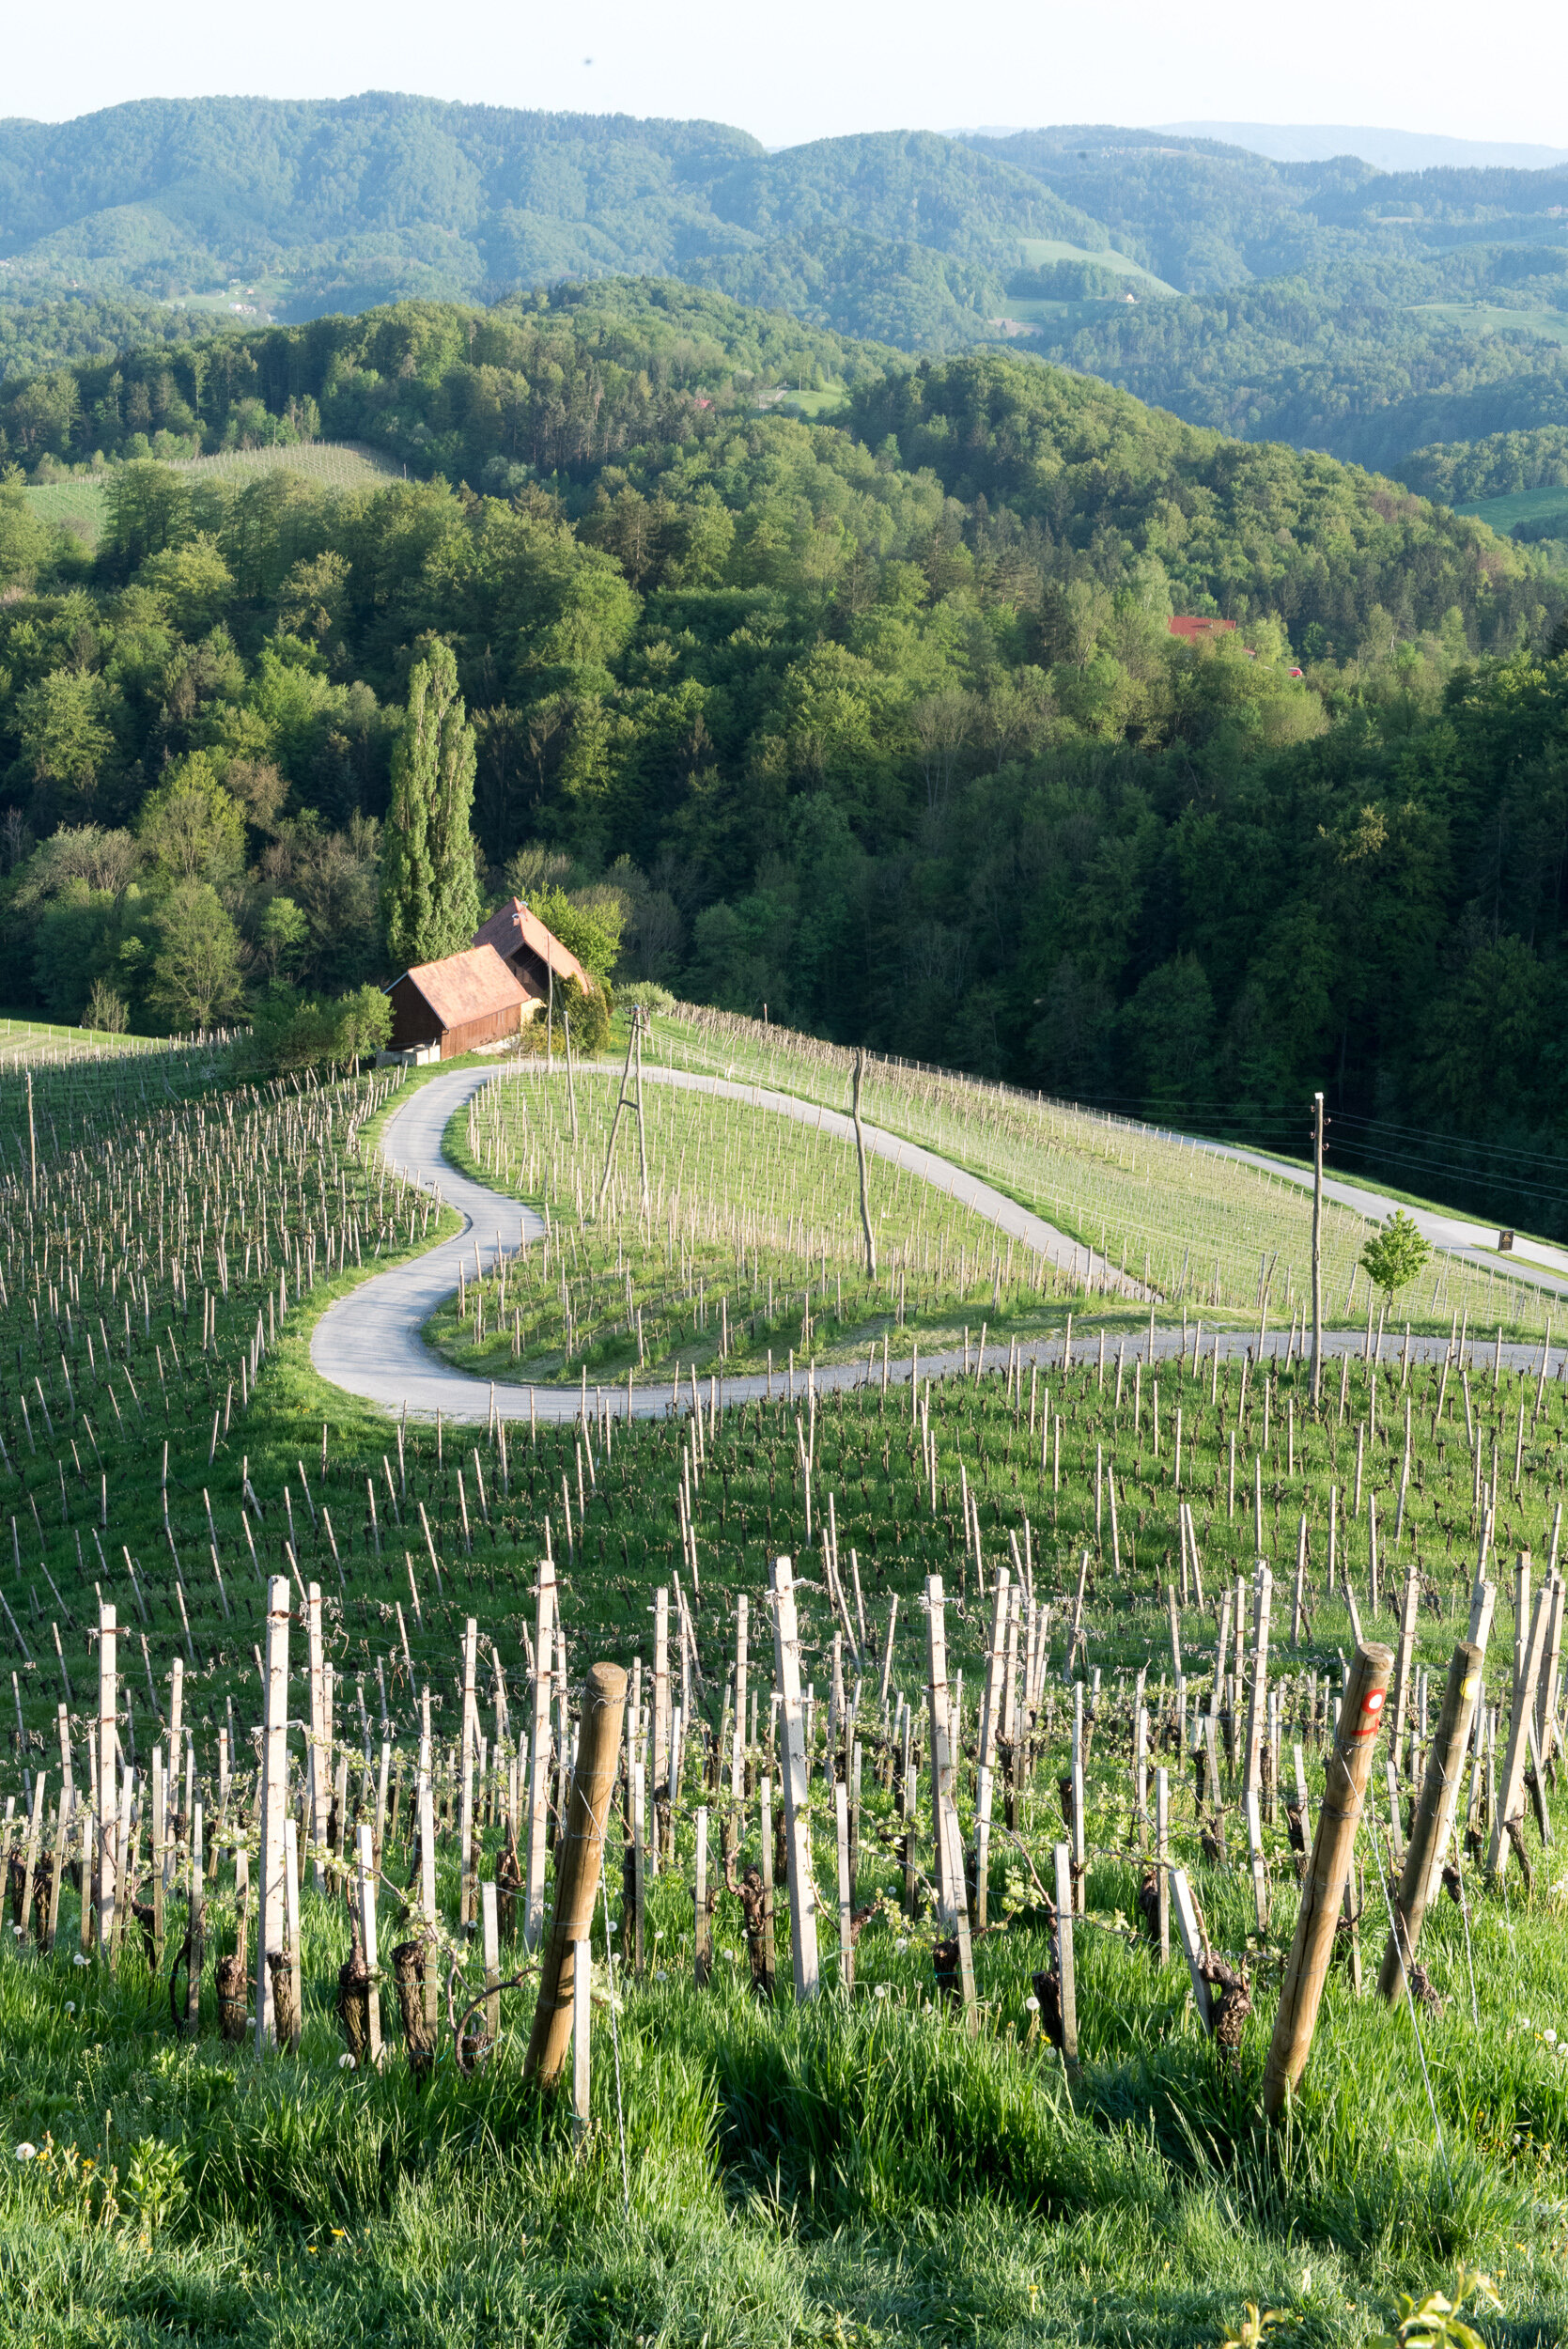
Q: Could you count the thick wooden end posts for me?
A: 3